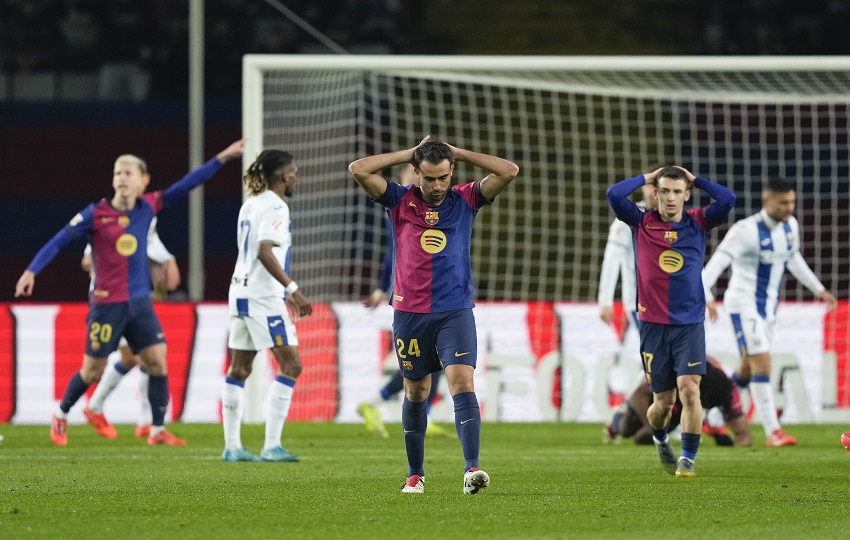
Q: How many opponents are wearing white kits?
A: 4